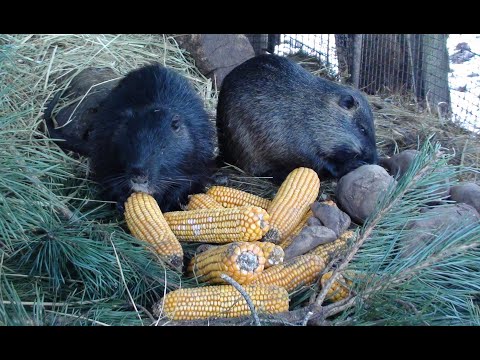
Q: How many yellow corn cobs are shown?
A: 12